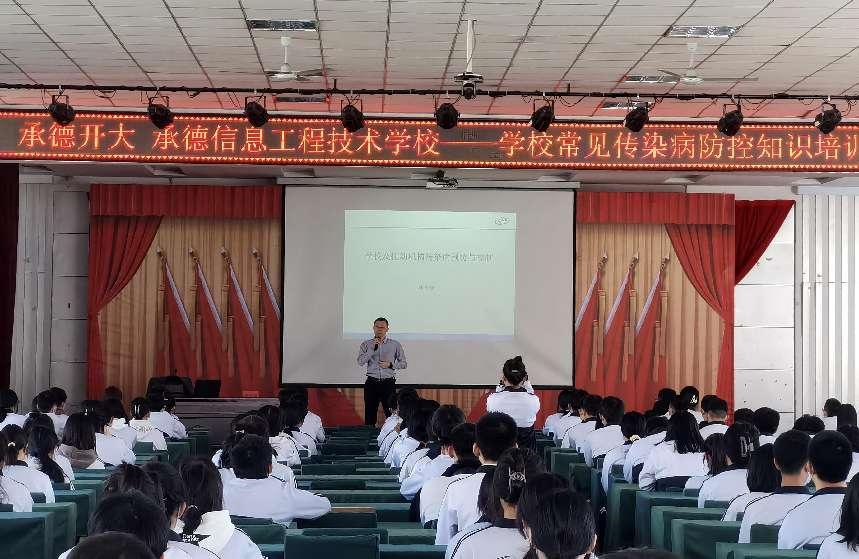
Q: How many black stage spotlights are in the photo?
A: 9